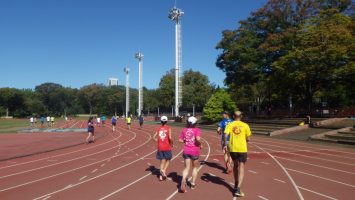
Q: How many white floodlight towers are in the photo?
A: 3